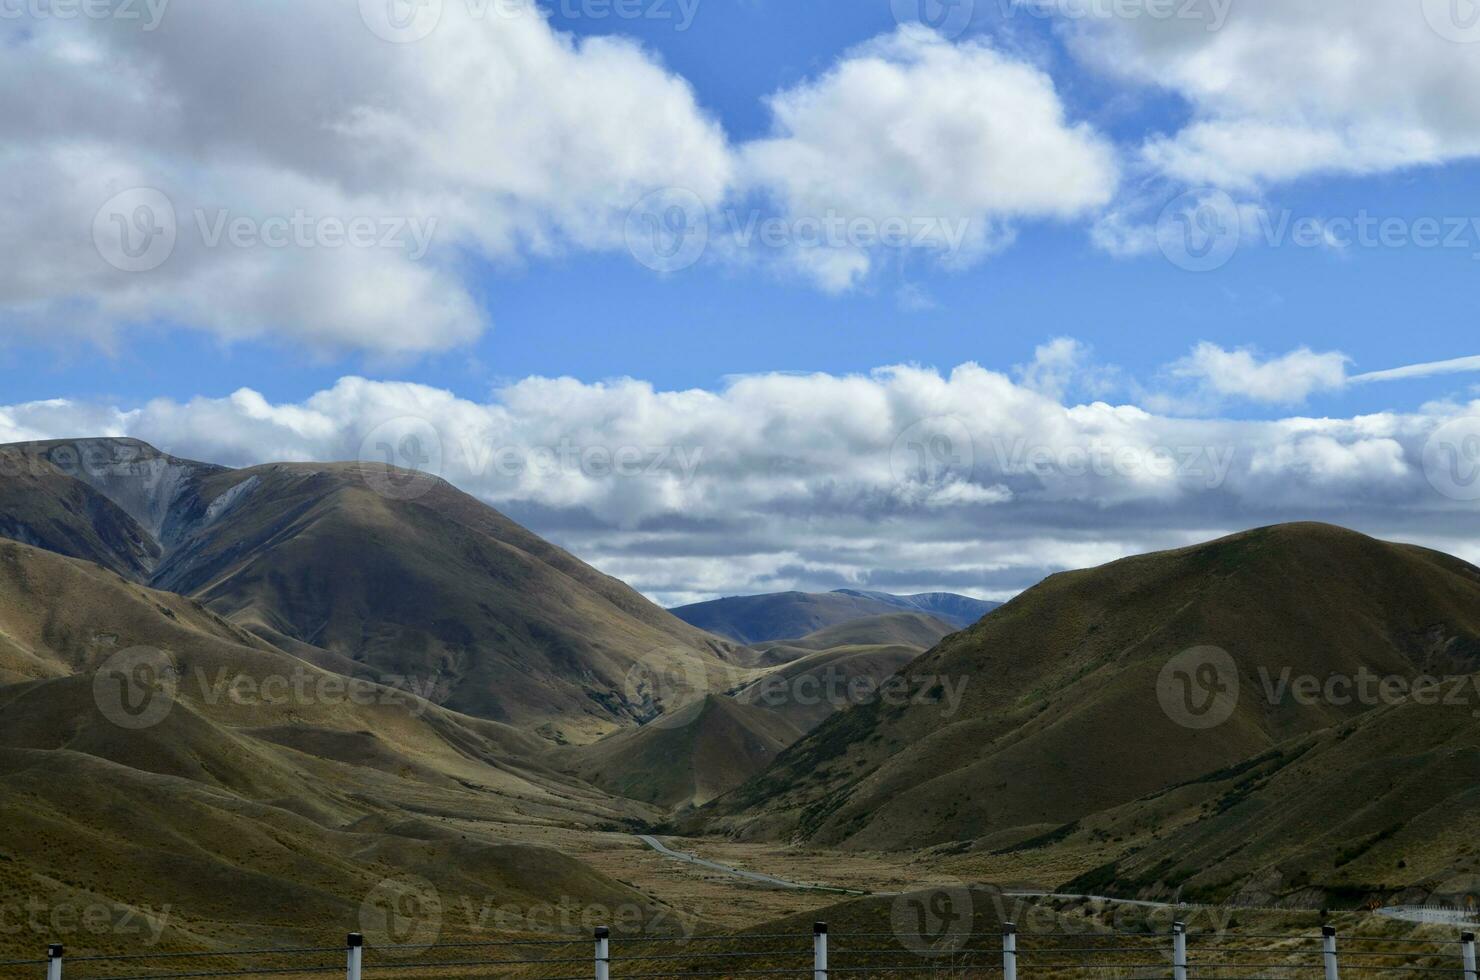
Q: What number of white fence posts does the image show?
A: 8